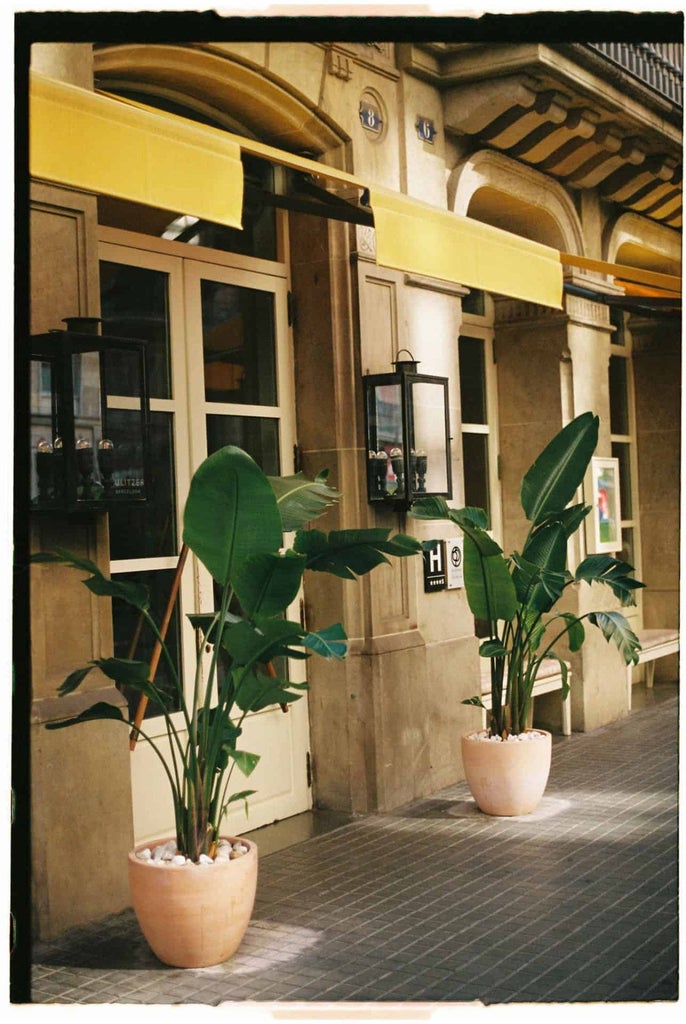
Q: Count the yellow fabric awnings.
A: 2